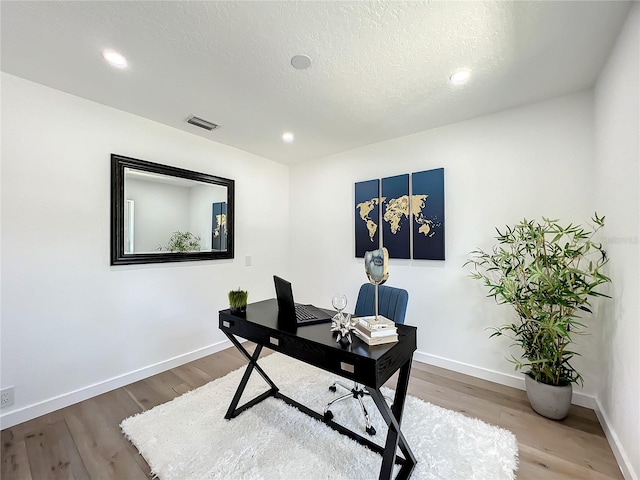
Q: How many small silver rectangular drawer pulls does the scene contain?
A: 3